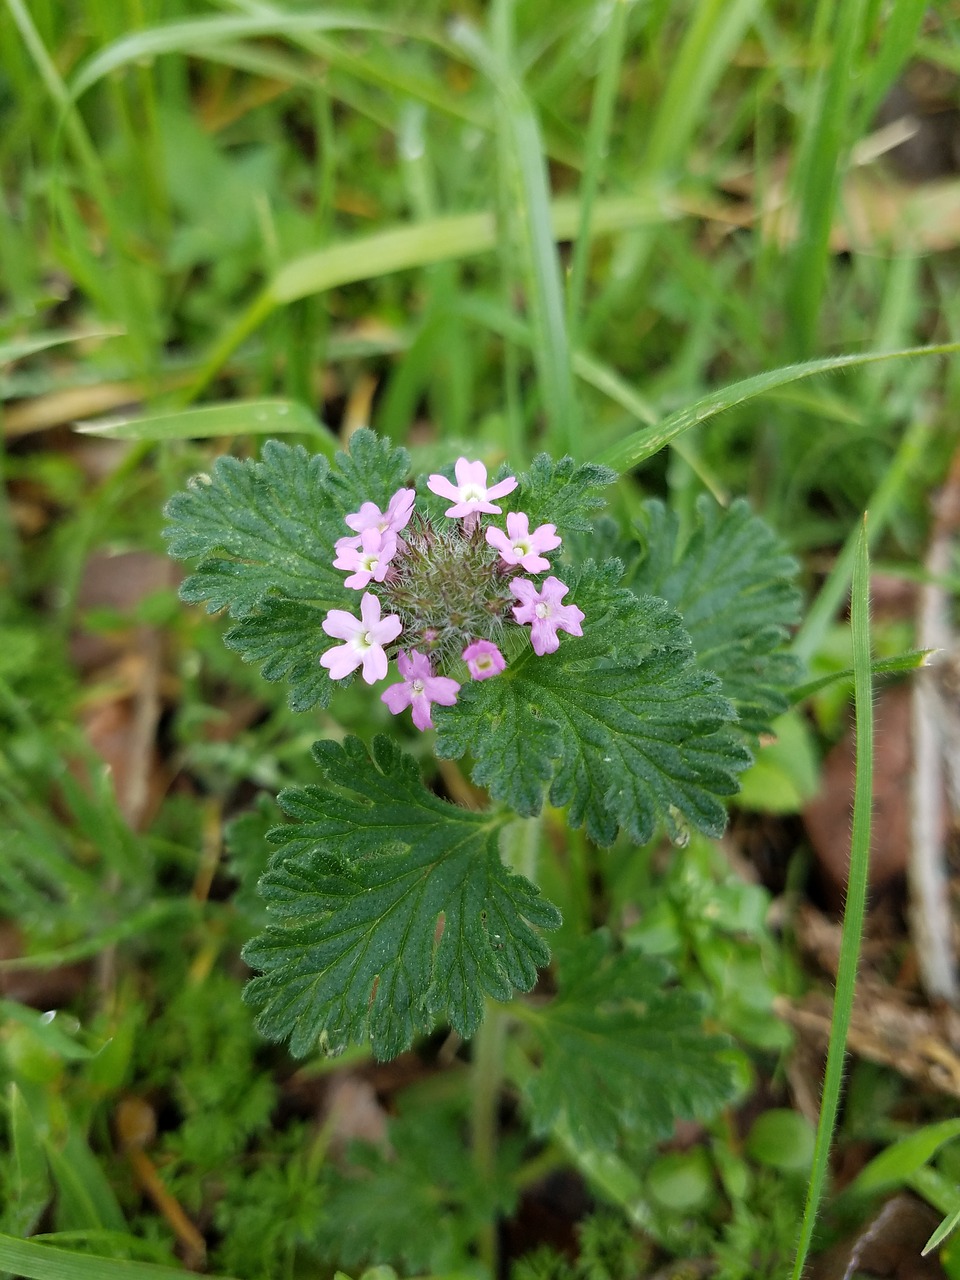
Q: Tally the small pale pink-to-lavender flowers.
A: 8